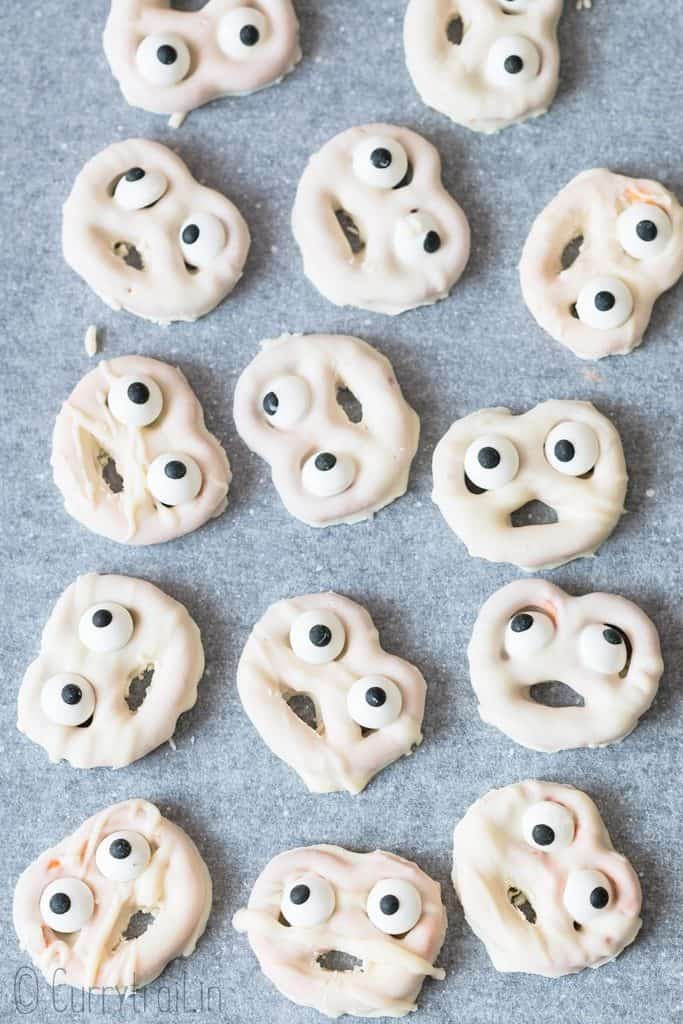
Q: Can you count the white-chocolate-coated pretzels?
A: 14